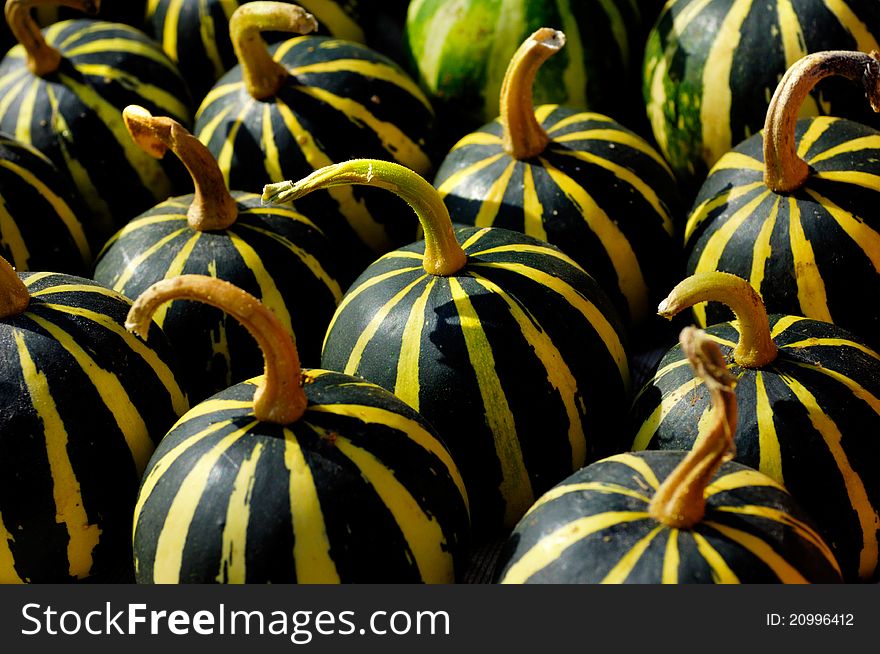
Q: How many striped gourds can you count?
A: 14